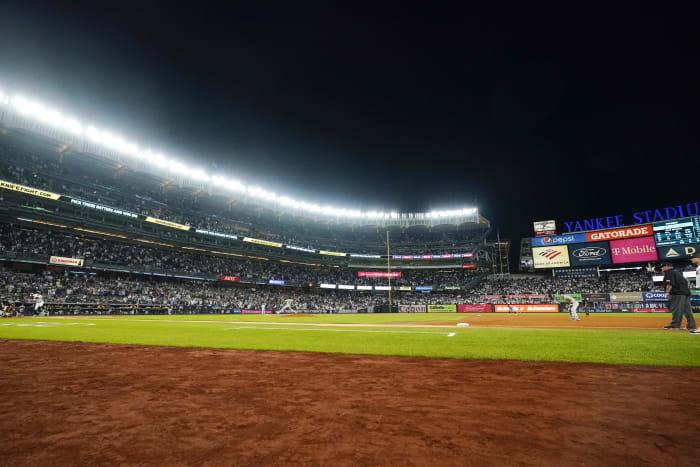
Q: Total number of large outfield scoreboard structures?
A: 1